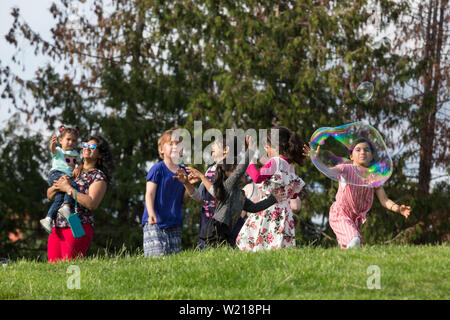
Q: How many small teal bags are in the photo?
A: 1